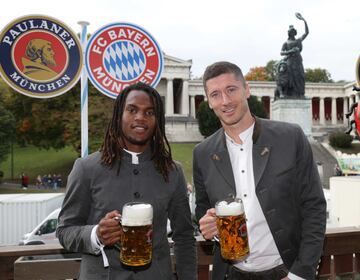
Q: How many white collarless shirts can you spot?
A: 2